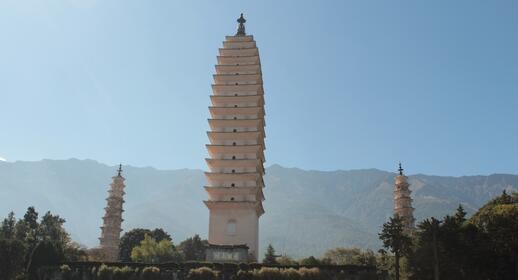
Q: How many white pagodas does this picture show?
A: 3